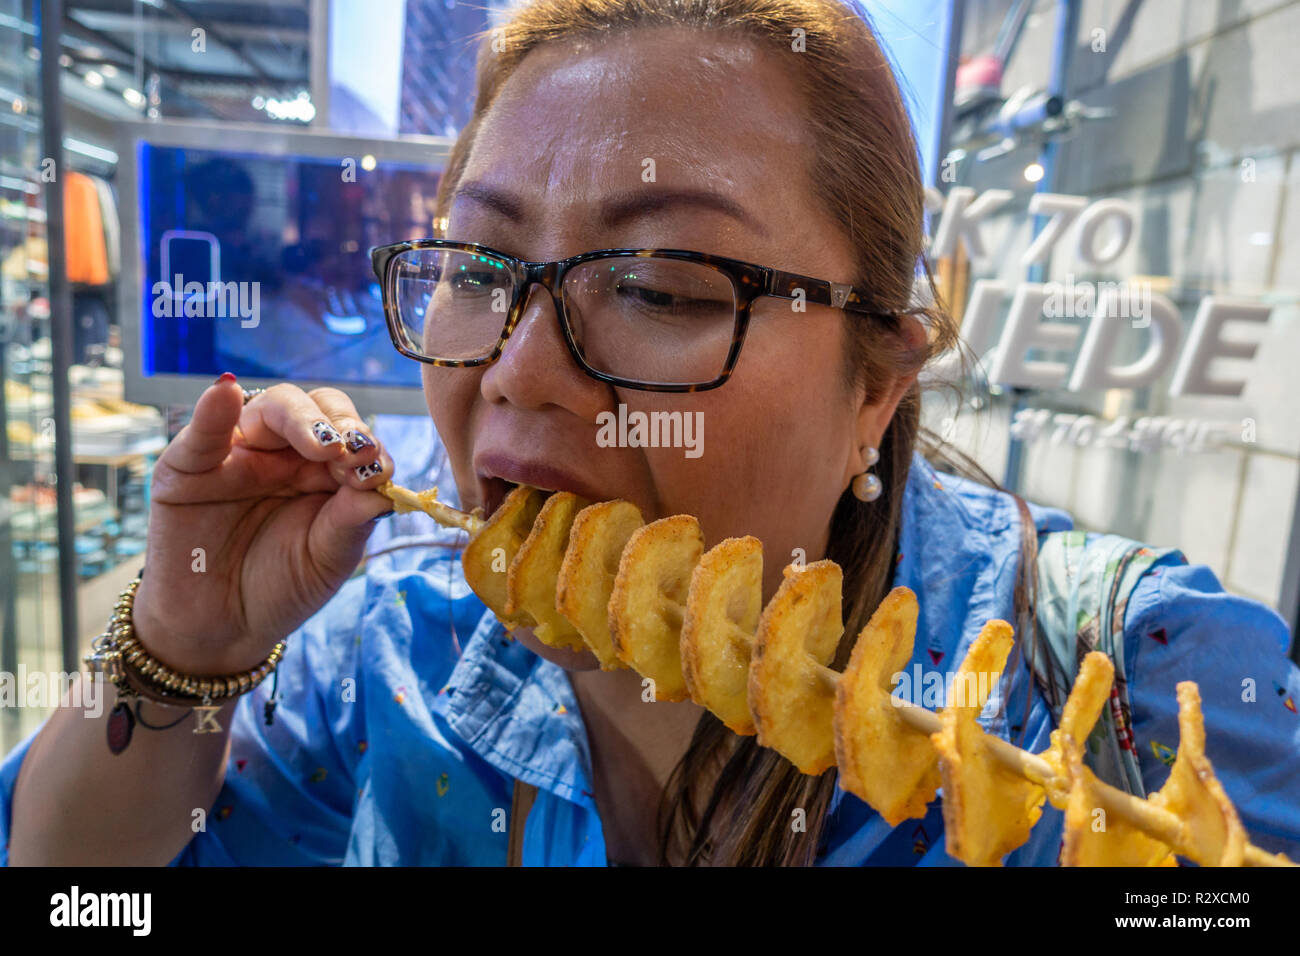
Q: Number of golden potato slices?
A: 10